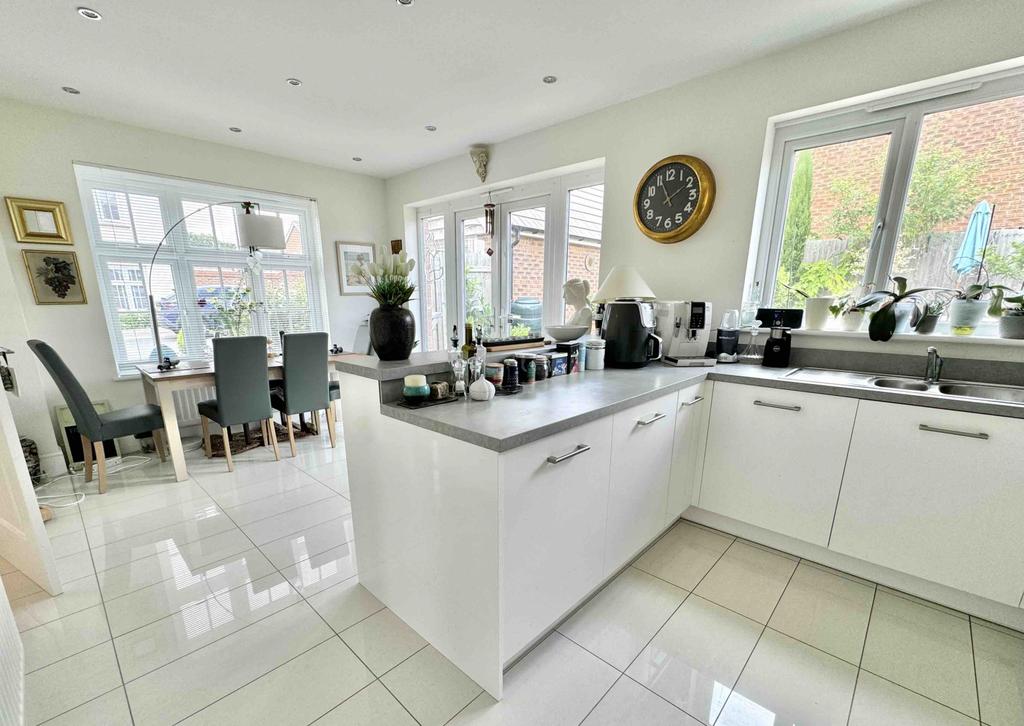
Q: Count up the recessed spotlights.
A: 8